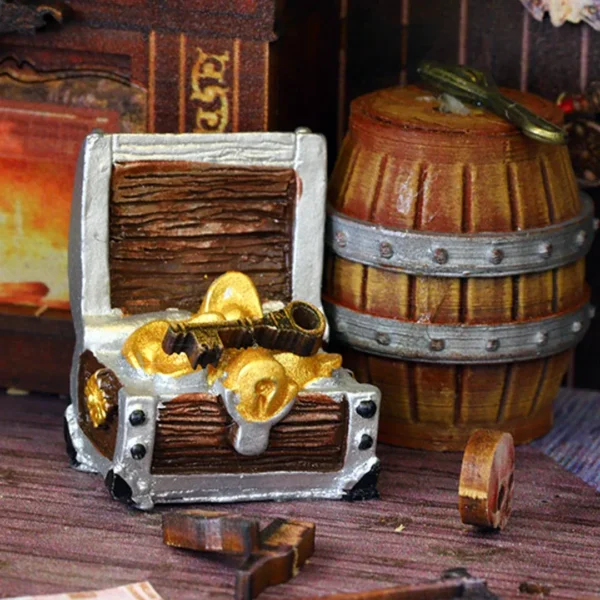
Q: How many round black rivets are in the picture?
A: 4